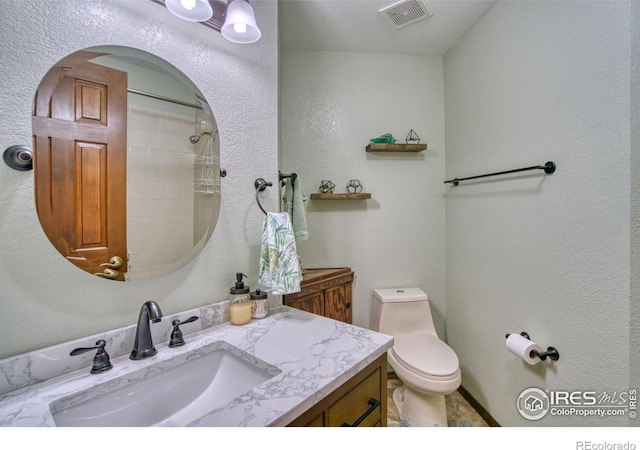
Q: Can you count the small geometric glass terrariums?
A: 3